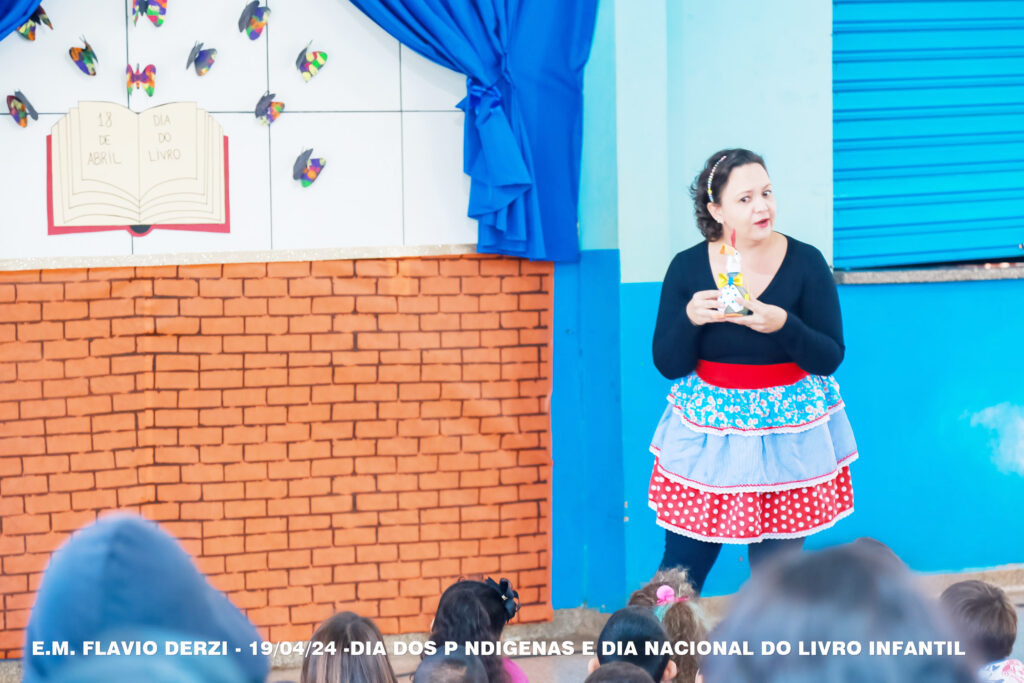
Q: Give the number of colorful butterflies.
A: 10